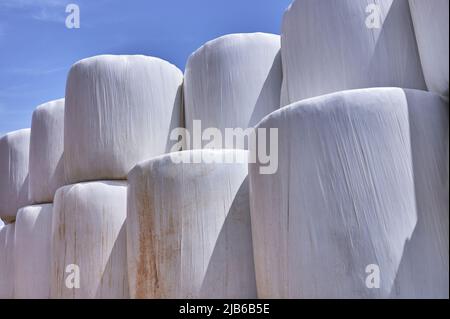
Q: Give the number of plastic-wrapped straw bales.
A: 11